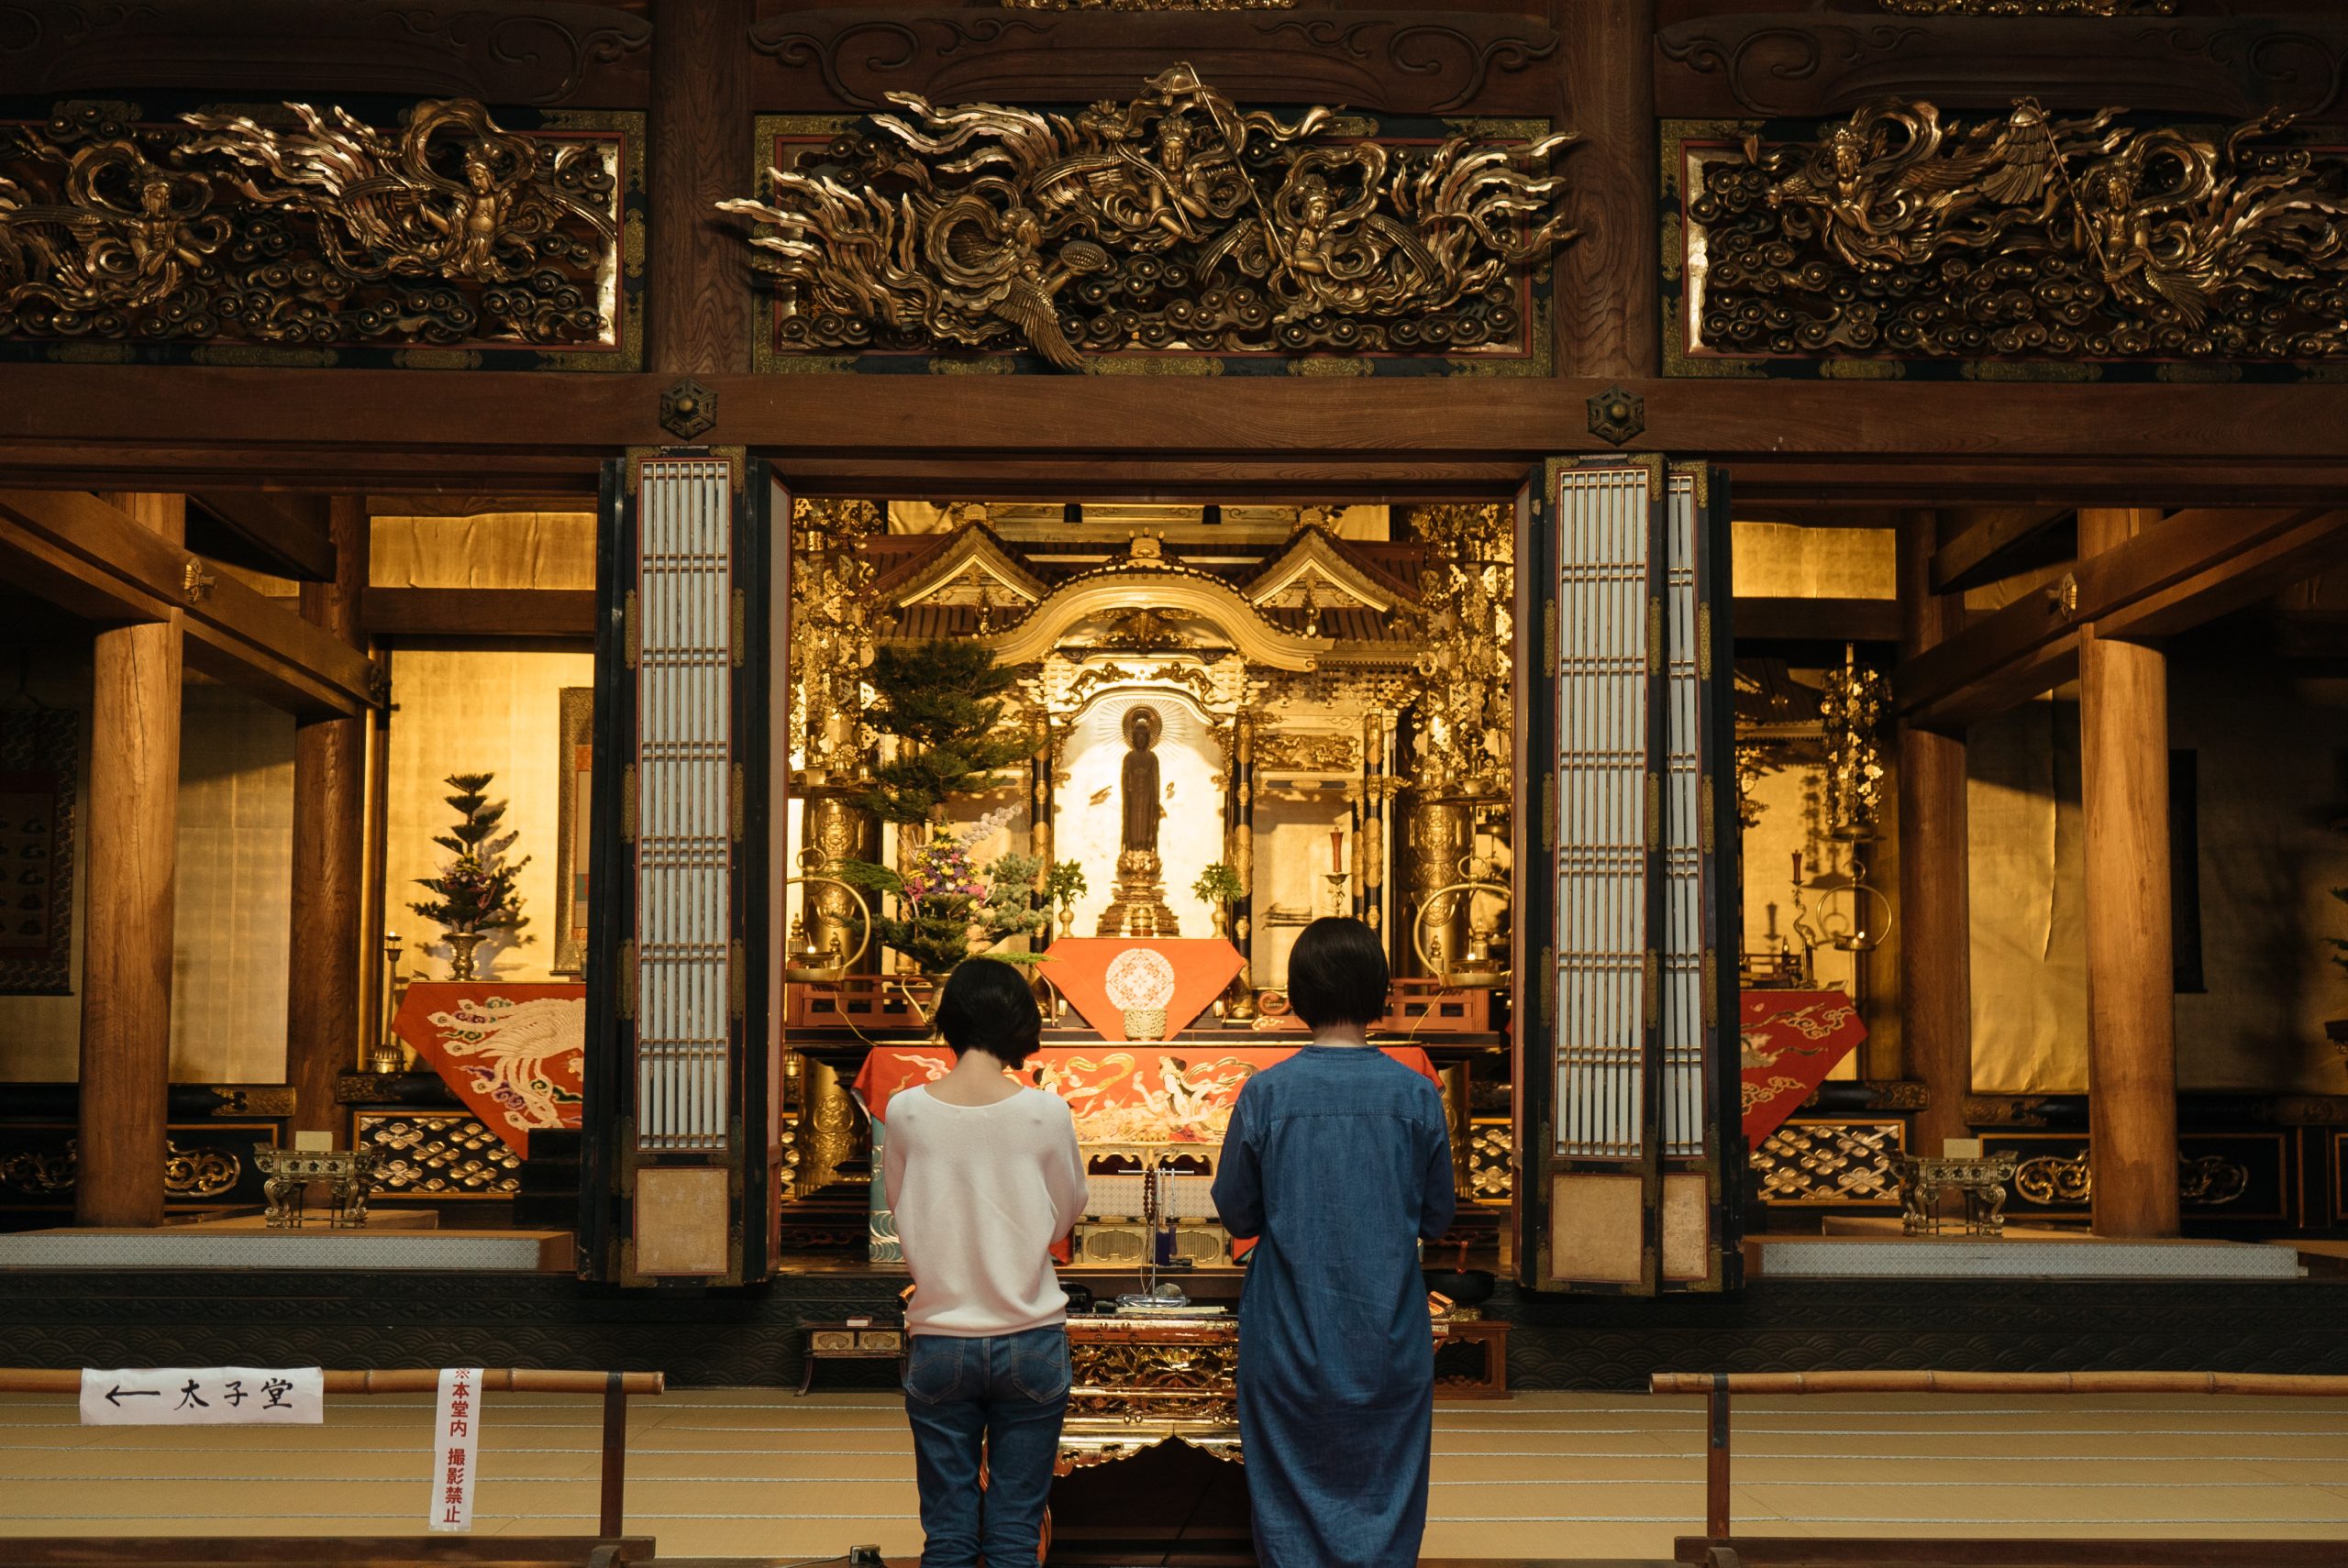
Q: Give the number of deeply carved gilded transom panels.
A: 3